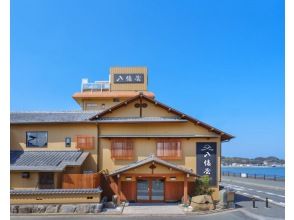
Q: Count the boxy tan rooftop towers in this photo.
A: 1